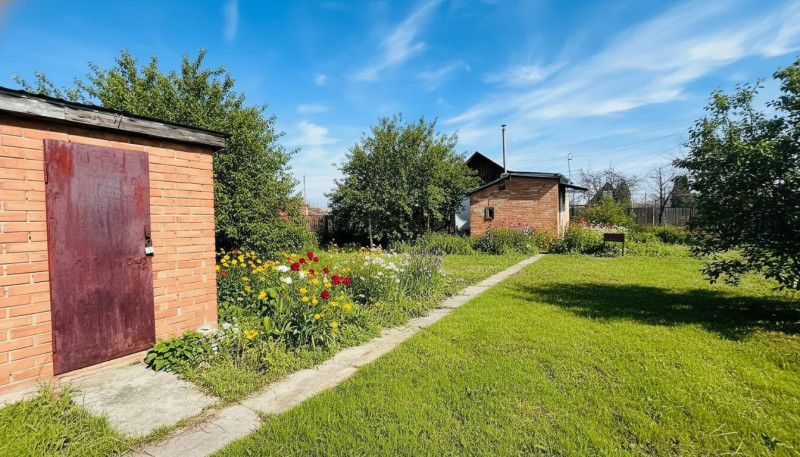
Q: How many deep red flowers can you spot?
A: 9